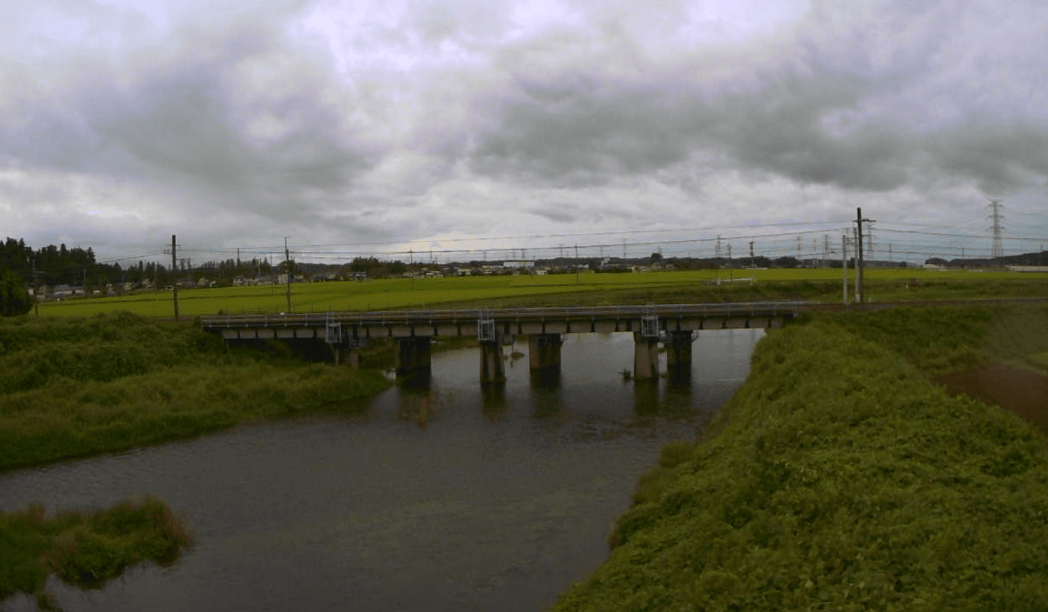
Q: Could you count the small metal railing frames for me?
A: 3